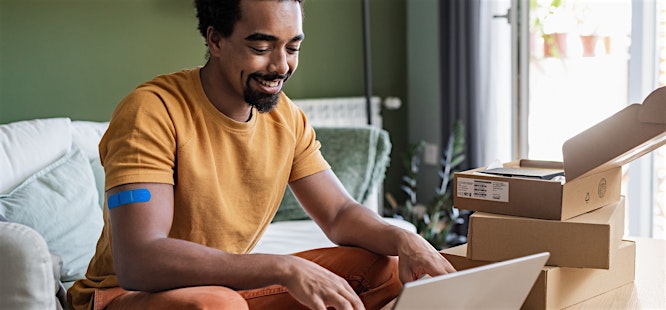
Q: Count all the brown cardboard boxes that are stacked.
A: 3